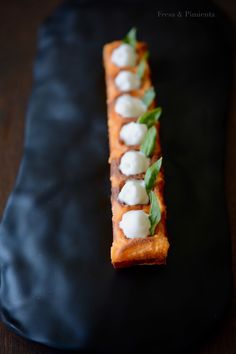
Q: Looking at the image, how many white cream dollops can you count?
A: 7